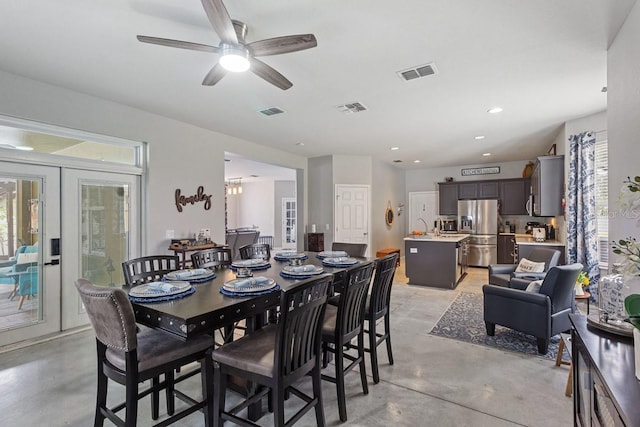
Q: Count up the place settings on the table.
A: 8